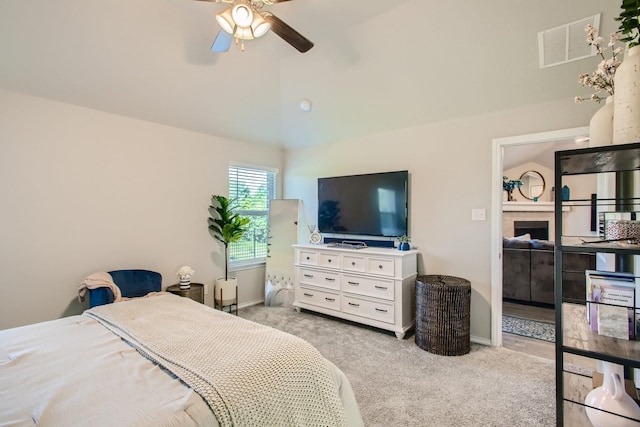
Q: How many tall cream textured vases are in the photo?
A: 2